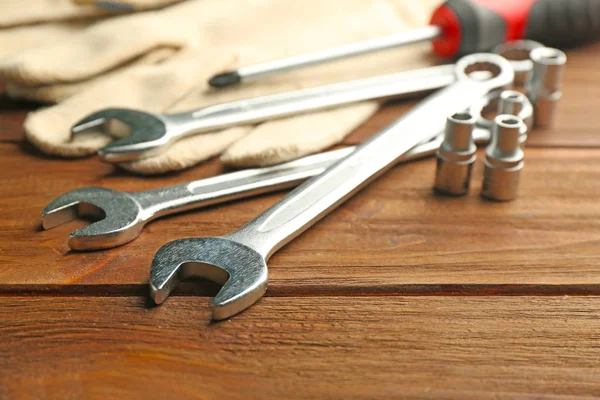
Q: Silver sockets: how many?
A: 4